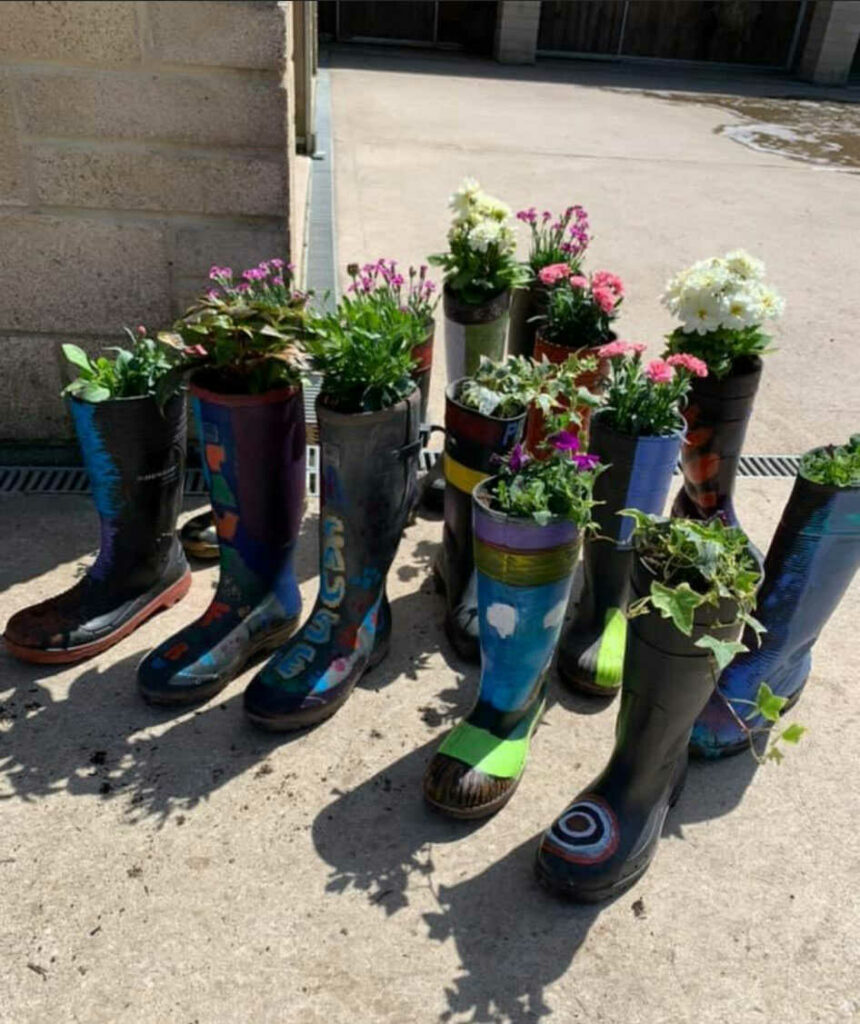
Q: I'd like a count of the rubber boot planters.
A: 14